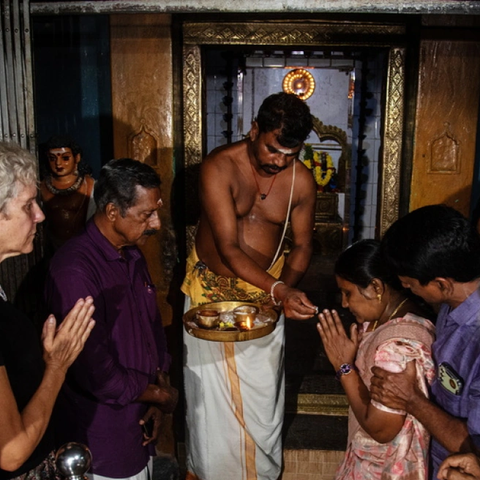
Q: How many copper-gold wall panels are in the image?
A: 2